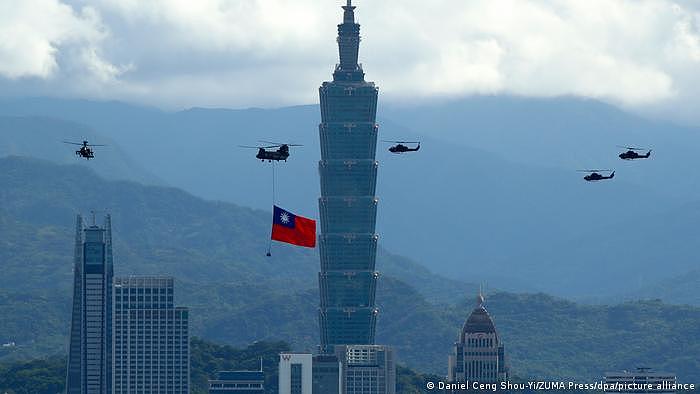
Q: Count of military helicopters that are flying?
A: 5